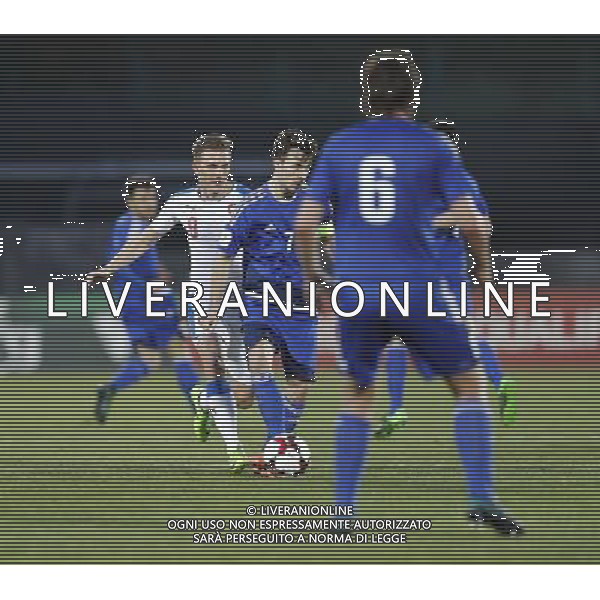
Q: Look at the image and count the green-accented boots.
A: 4